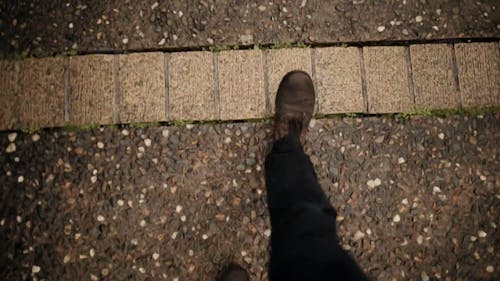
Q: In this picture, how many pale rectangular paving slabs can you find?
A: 11